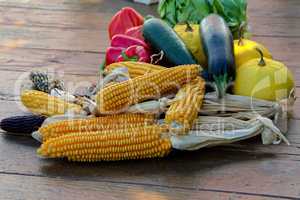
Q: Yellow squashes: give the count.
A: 3